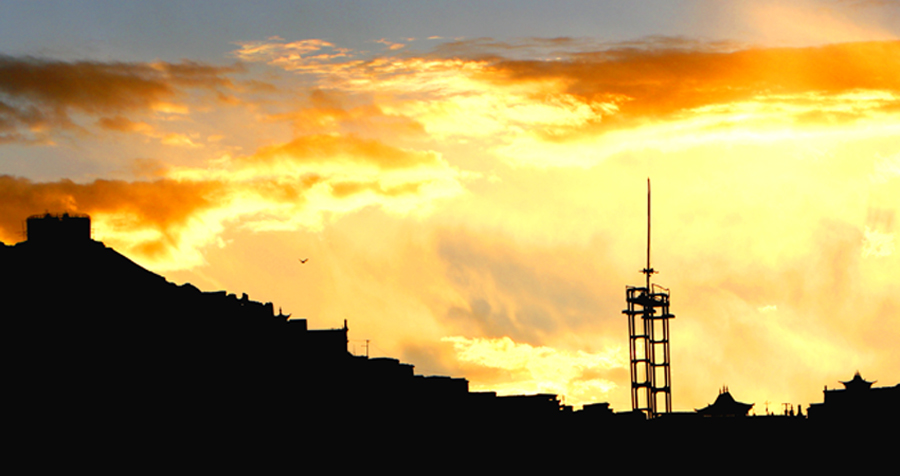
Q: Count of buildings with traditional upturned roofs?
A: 2